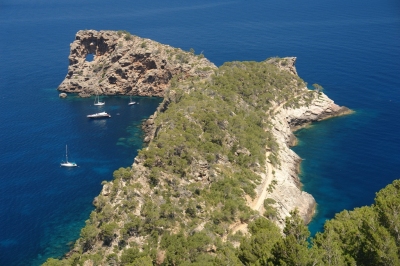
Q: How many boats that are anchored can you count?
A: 4